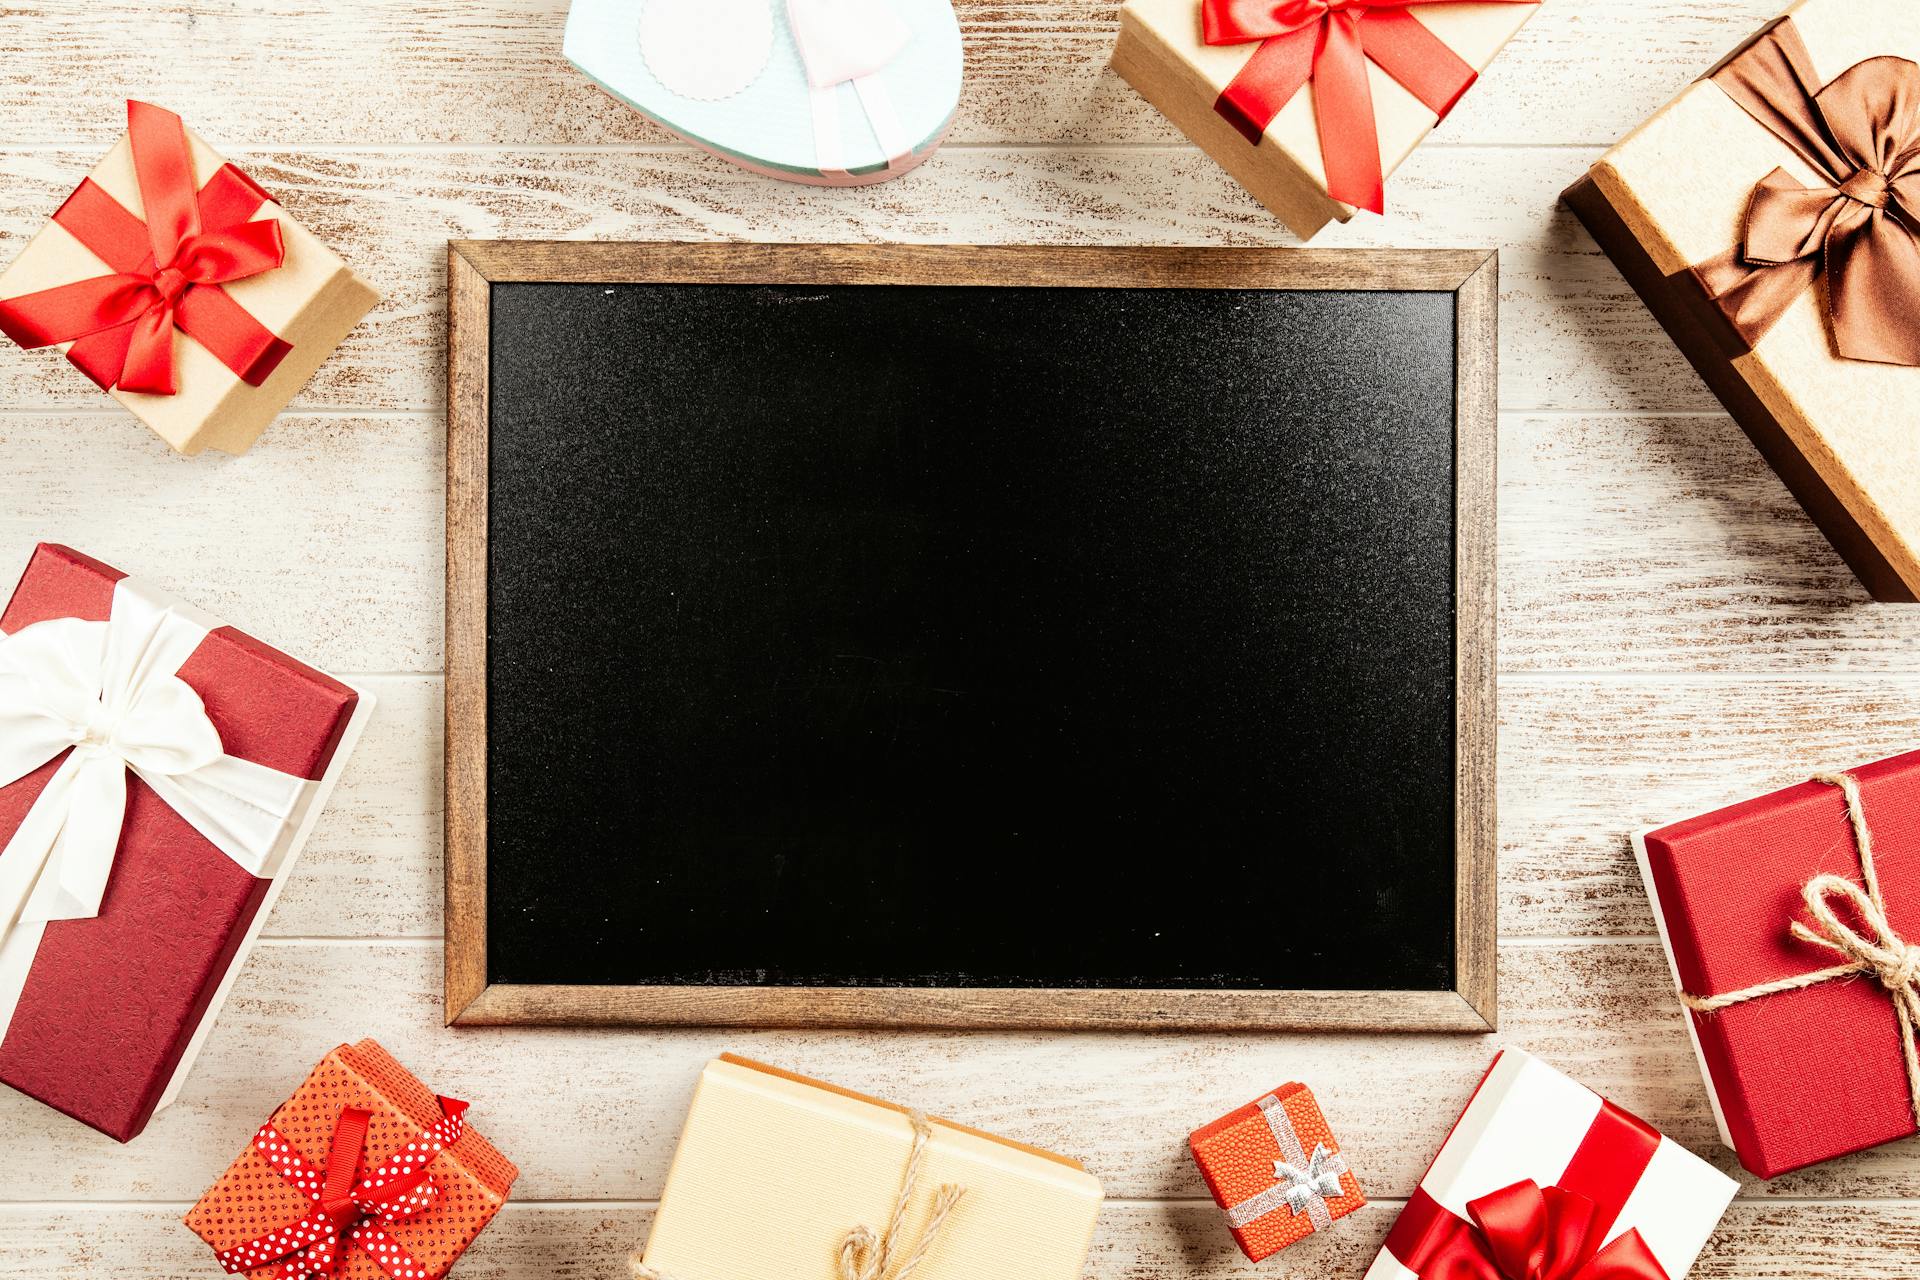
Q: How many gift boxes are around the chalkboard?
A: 10